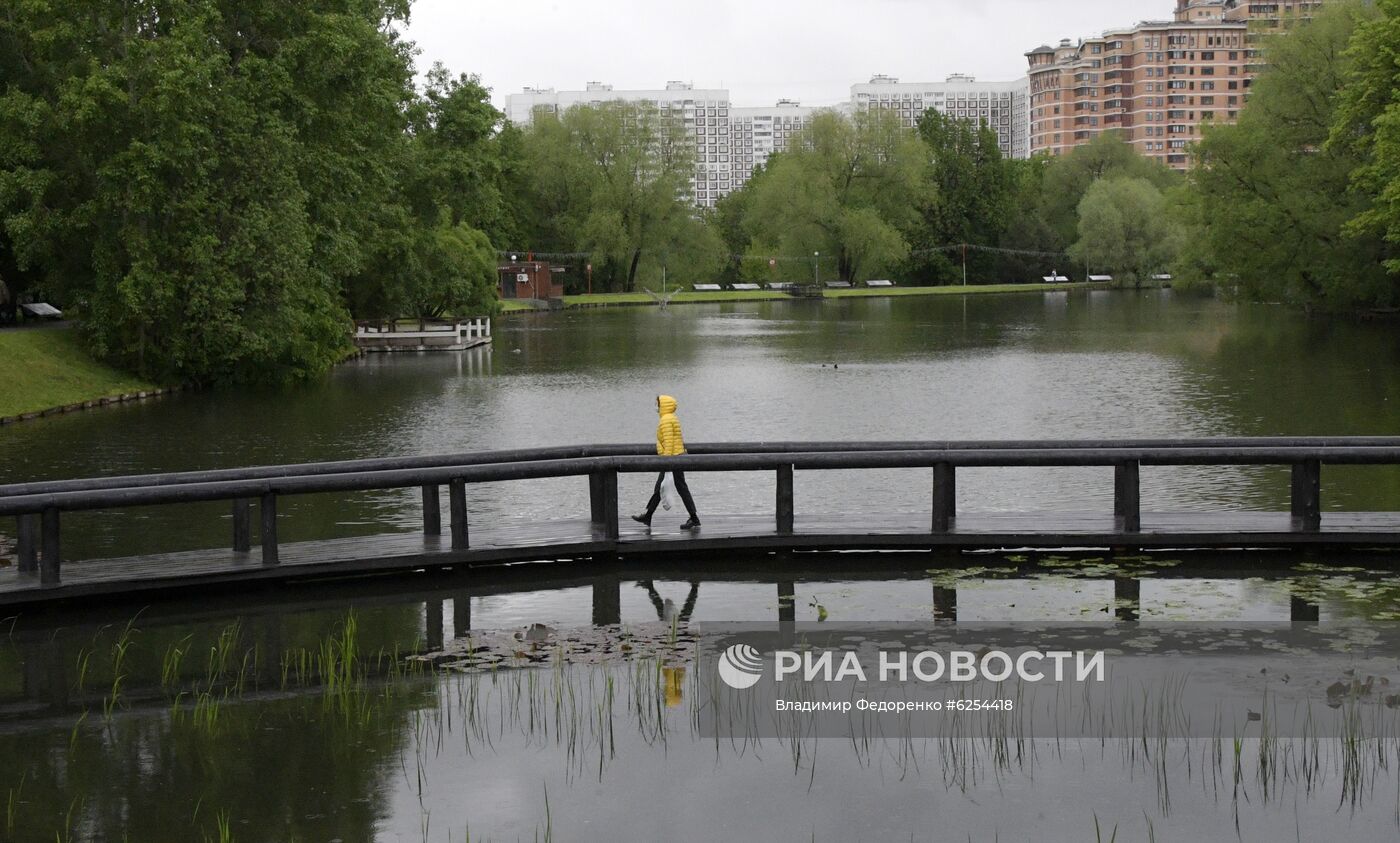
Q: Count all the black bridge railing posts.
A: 15